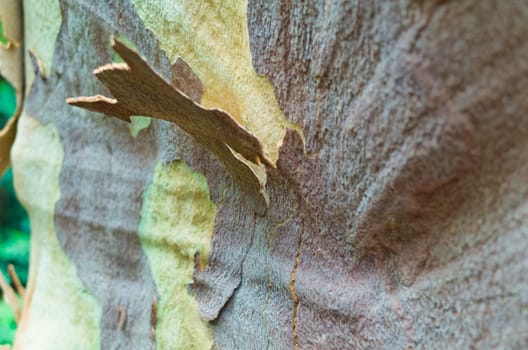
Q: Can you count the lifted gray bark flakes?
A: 1